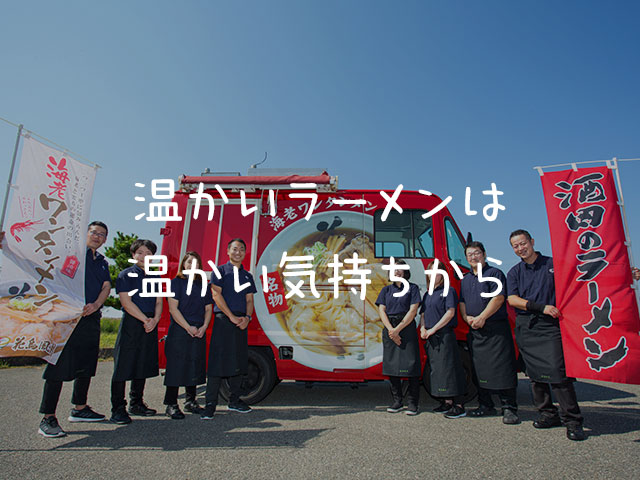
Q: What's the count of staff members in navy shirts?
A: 8